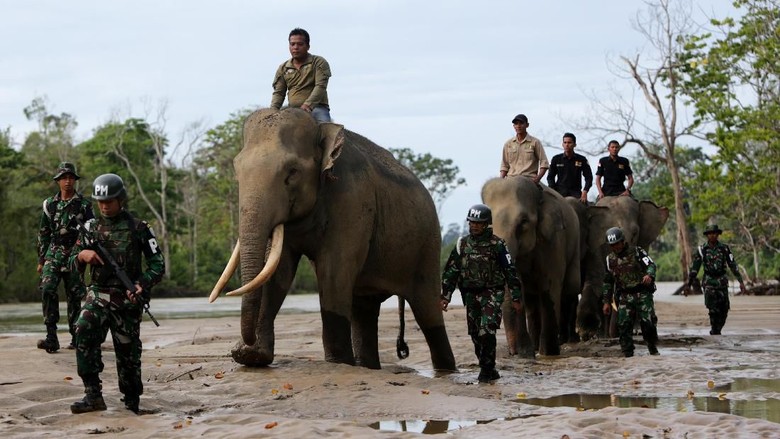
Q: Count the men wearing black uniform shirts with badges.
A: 2